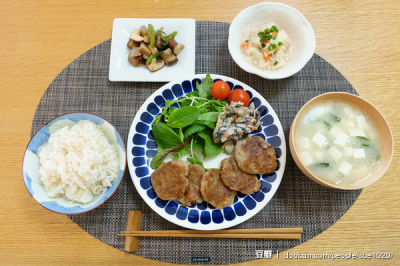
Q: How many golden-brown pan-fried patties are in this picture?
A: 5